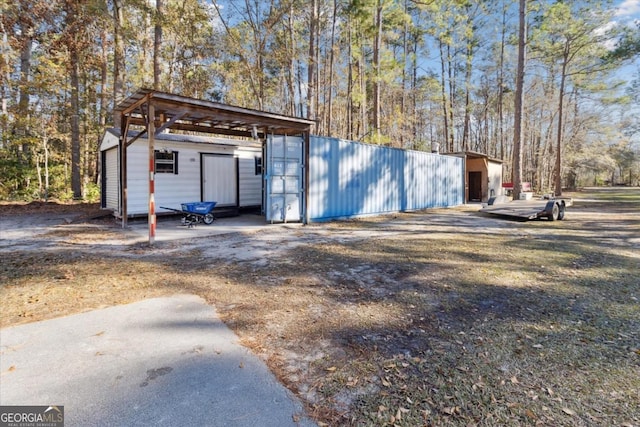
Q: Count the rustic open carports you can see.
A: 1